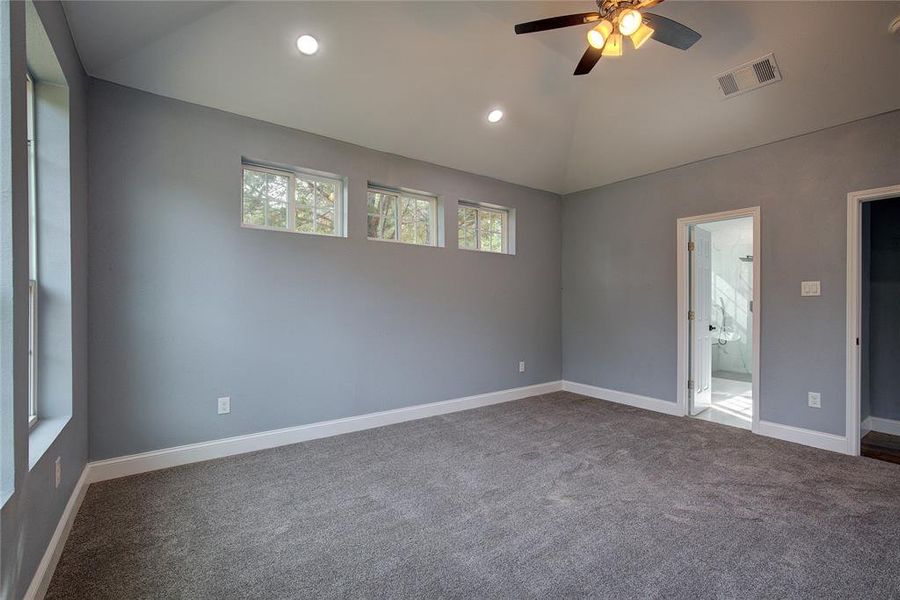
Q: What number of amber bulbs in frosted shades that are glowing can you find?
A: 4